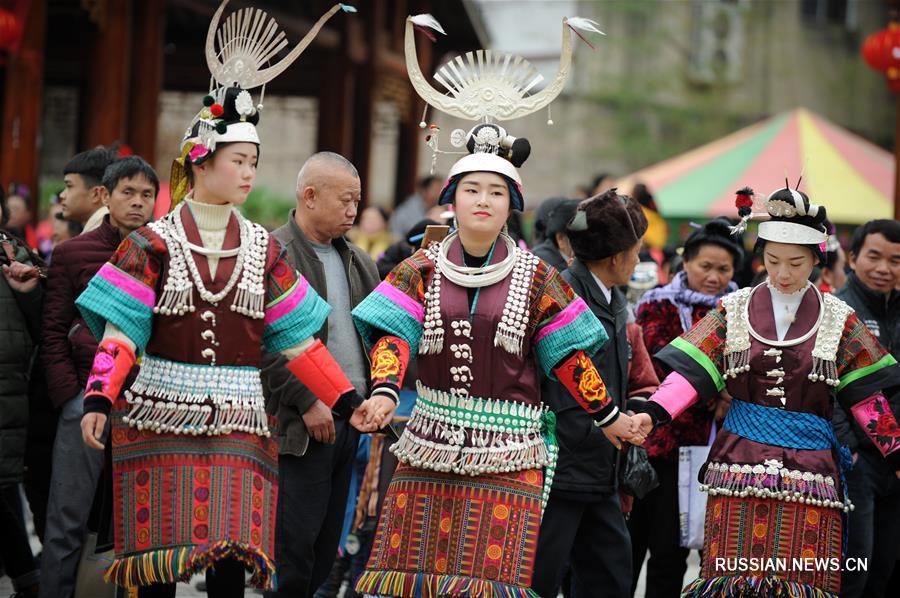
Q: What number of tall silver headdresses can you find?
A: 2